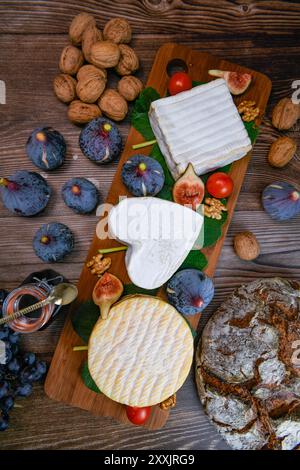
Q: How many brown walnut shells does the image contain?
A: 15